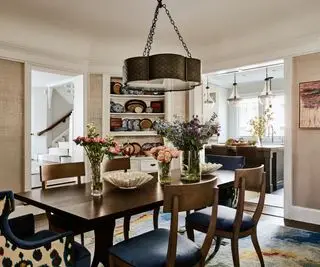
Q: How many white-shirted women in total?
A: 0